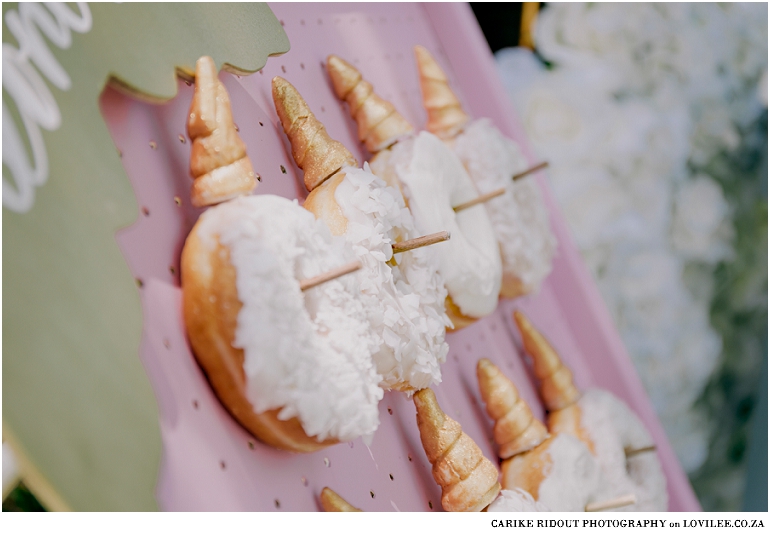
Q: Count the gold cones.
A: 8